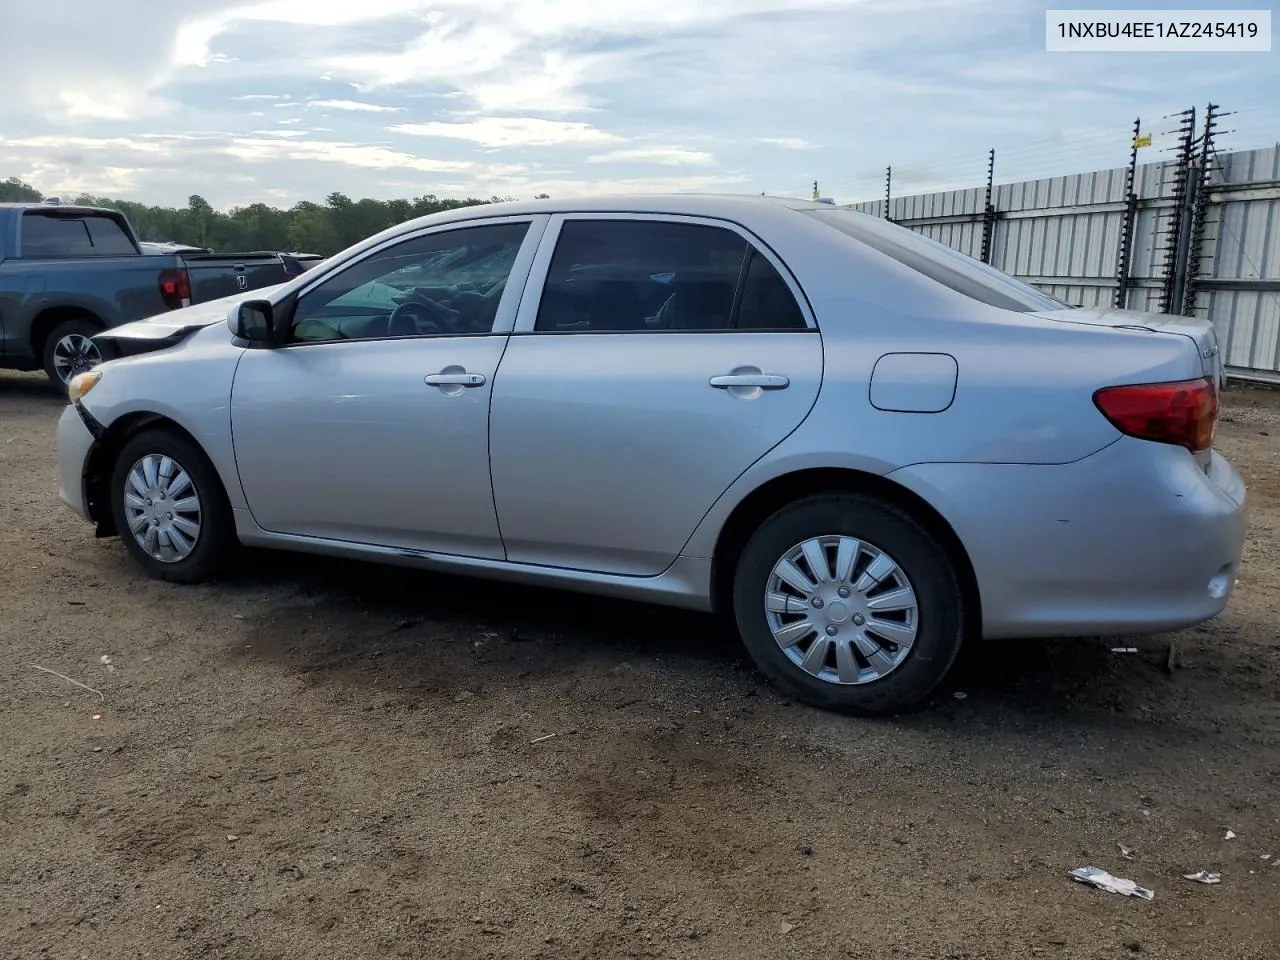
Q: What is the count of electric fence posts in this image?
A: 6